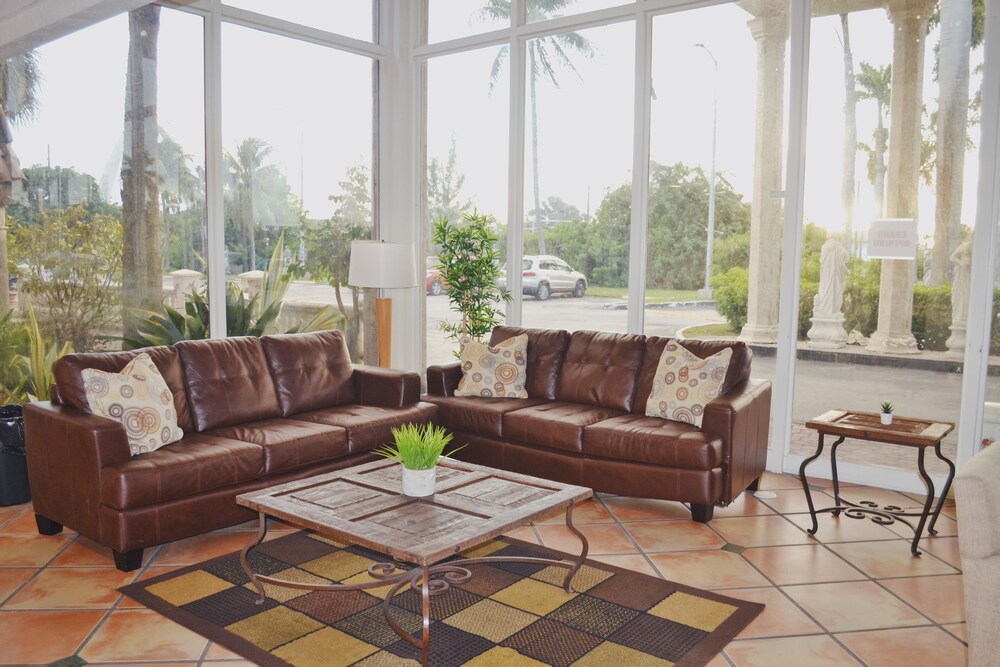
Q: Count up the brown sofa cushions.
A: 12